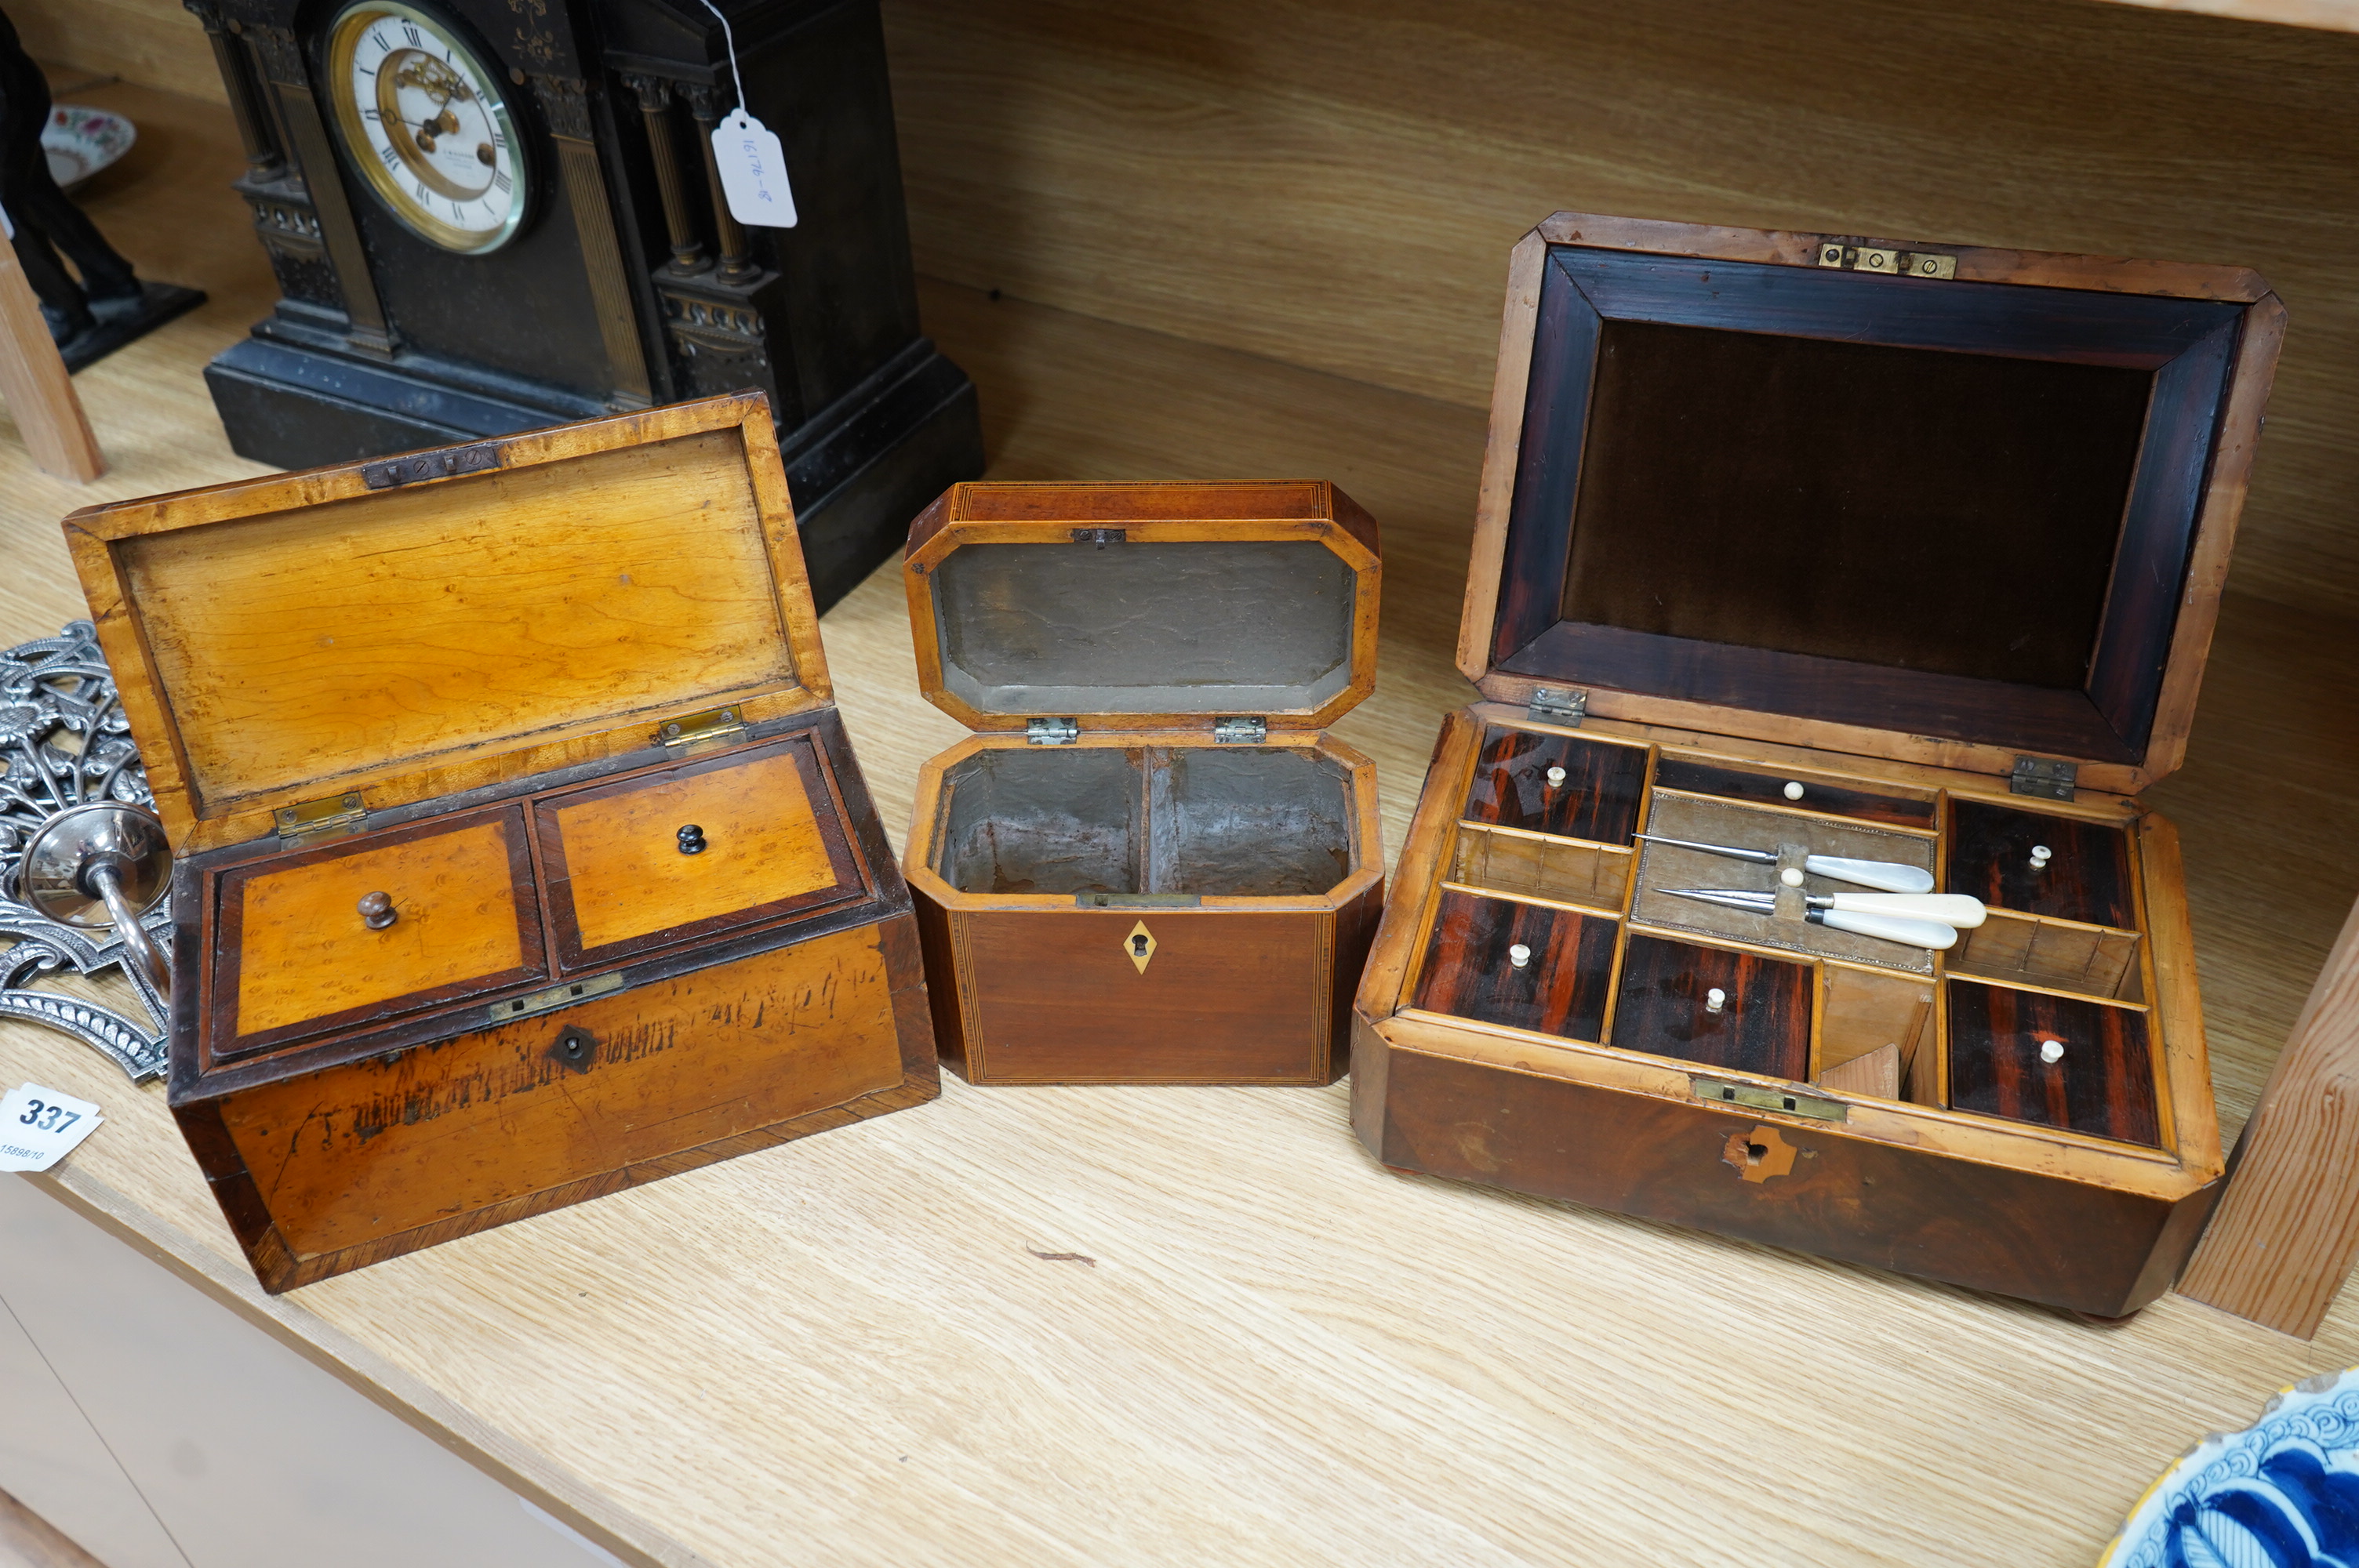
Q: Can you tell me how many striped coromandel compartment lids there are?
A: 6